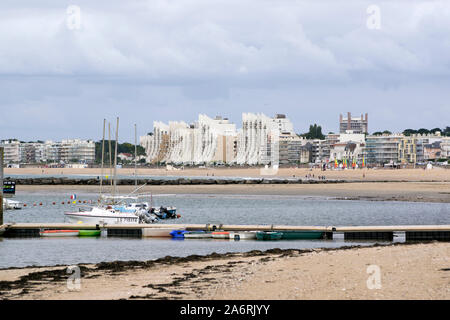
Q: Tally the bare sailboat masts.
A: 4